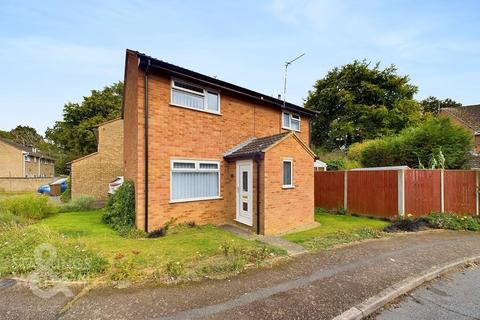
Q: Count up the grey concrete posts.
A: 4